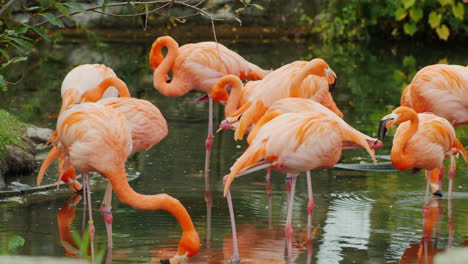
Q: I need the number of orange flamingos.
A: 10